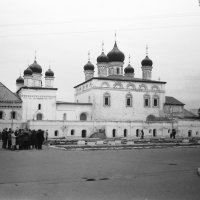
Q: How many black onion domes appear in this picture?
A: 9